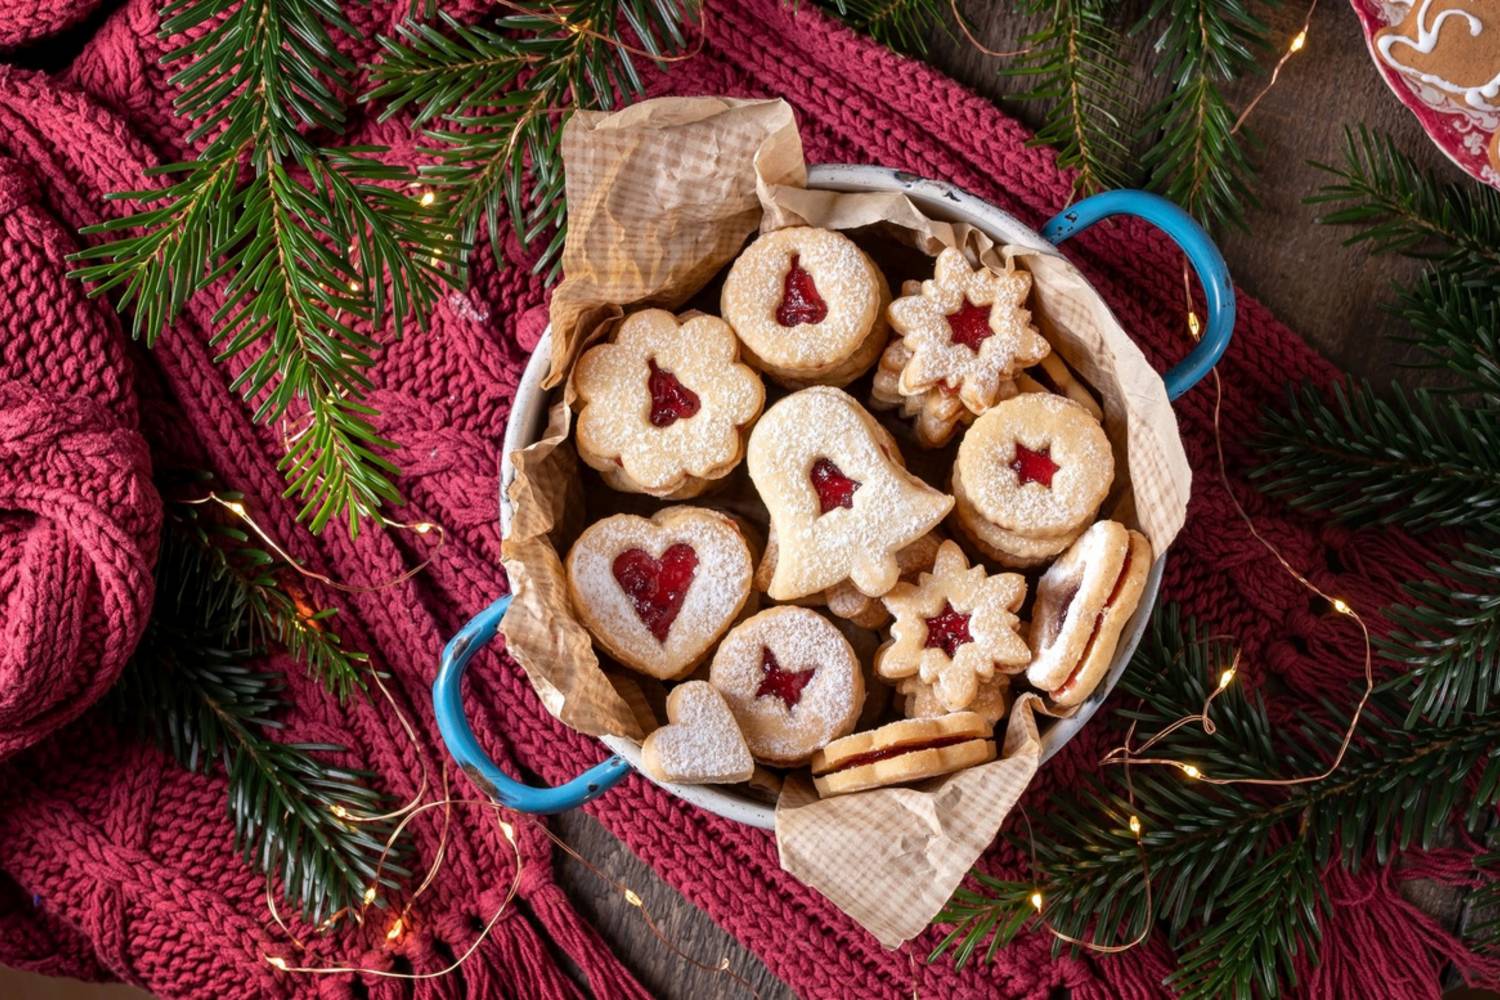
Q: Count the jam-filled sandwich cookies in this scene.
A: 10